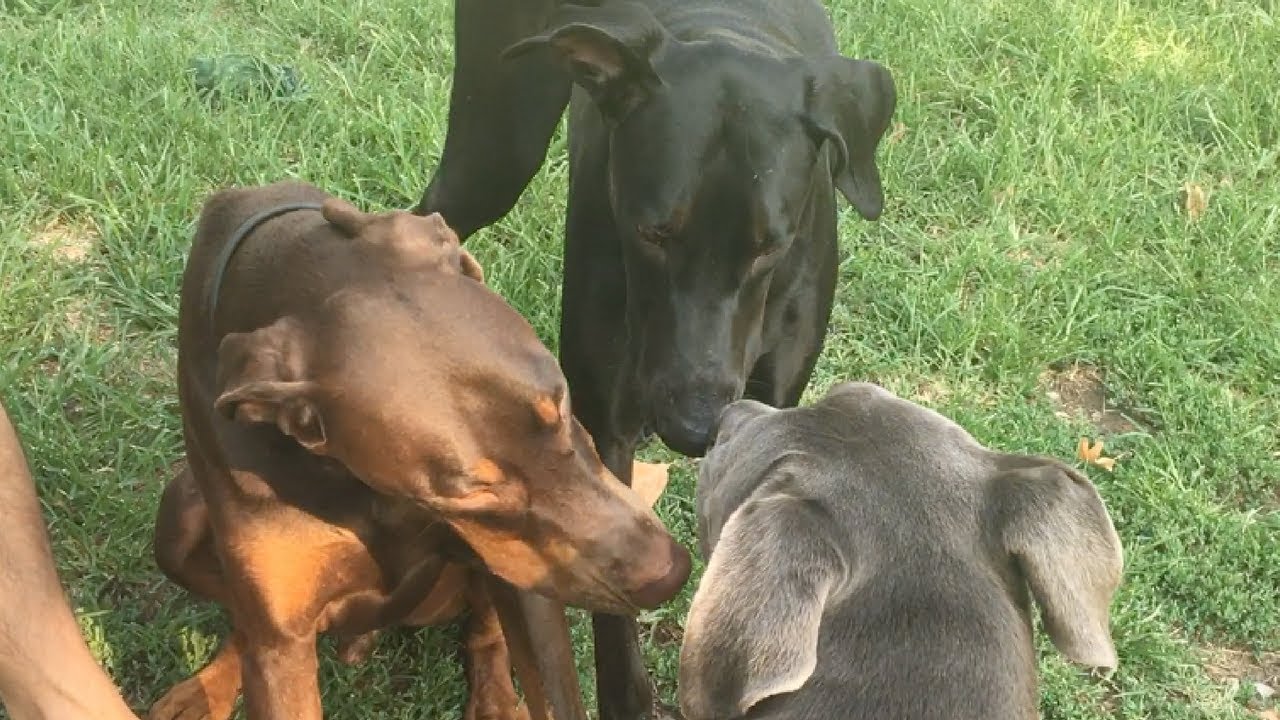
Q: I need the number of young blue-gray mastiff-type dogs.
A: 1